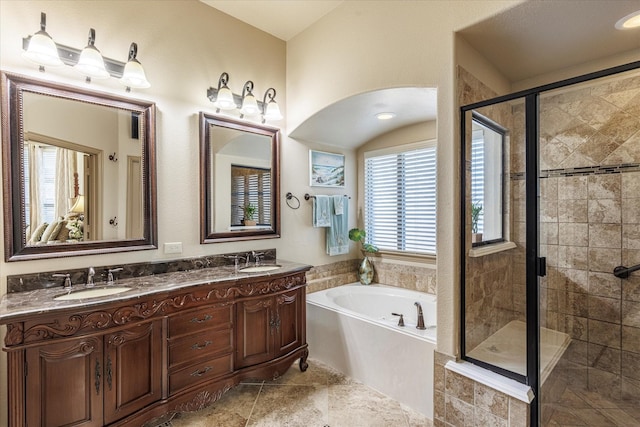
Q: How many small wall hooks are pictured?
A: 2